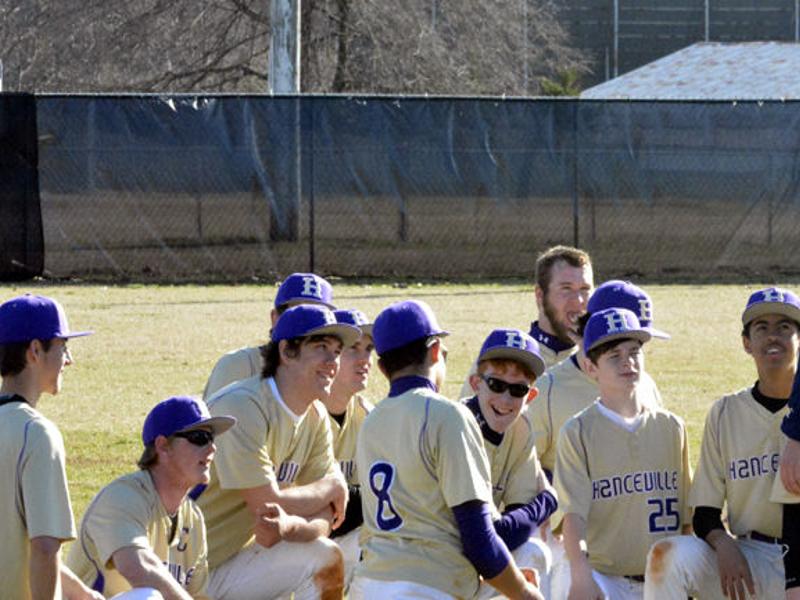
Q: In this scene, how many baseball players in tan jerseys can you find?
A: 11